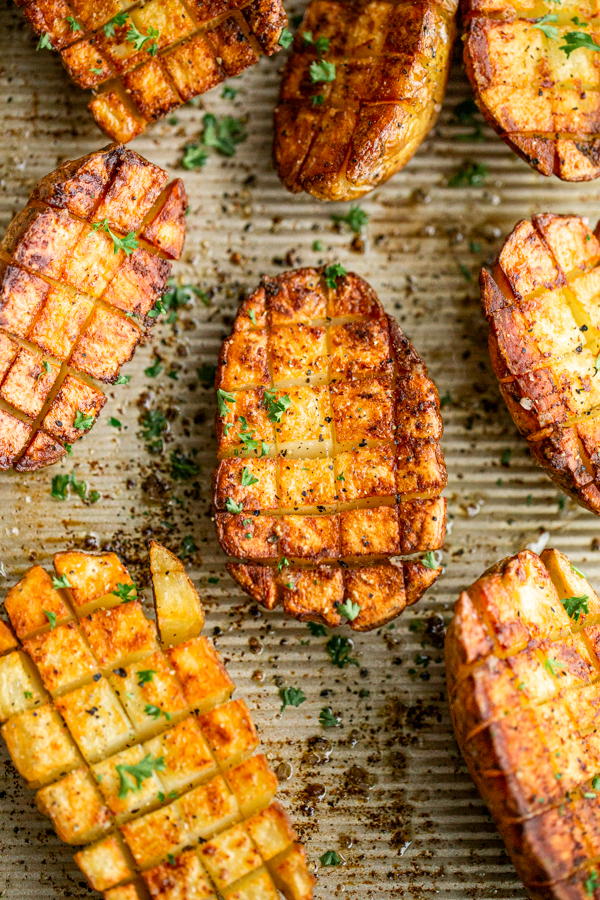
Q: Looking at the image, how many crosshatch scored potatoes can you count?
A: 8